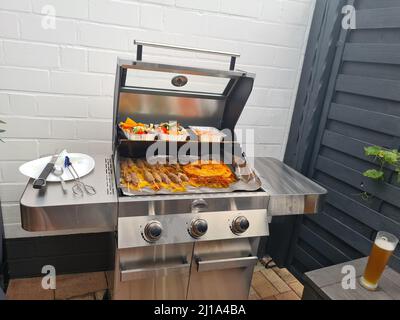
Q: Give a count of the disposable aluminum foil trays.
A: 3